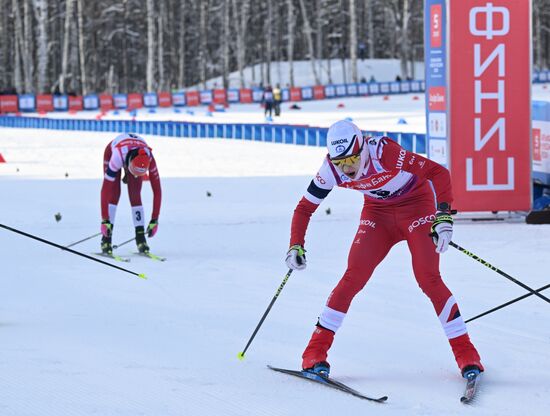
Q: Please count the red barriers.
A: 11